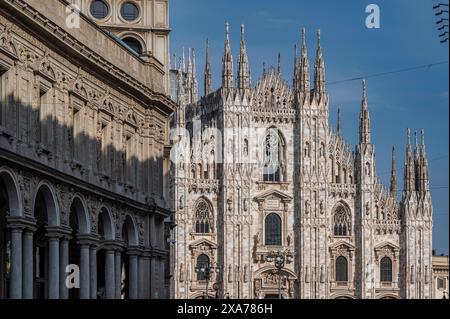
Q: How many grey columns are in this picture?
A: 9